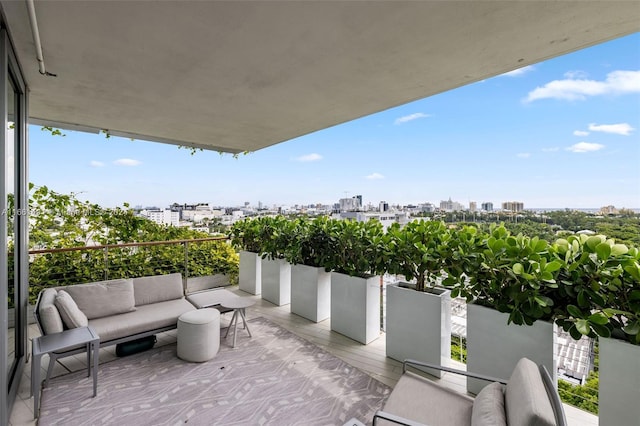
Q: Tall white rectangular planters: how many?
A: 7